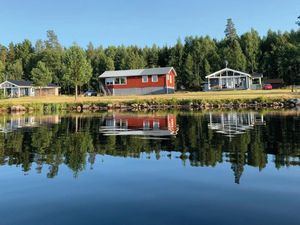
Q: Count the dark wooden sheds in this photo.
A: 1